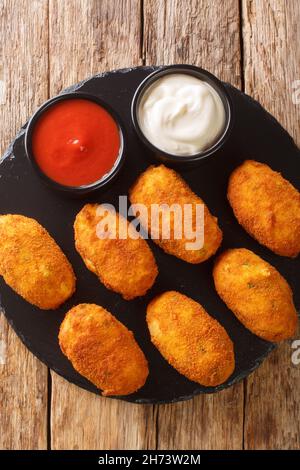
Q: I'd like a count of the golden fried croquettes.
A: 7